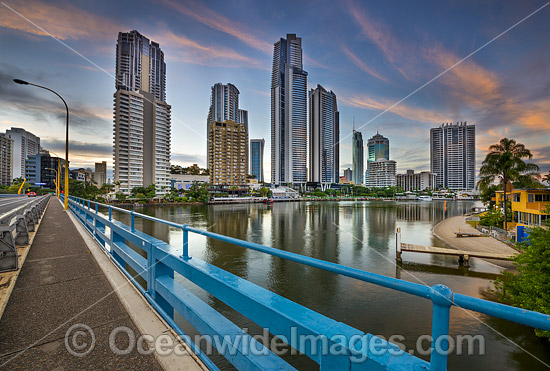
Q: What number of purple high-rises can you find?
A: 0